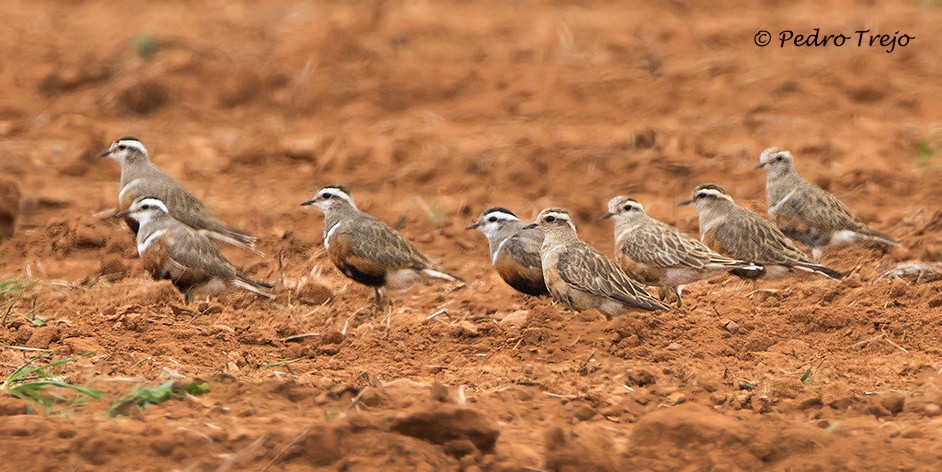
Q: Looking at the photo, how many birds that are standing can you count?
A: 8